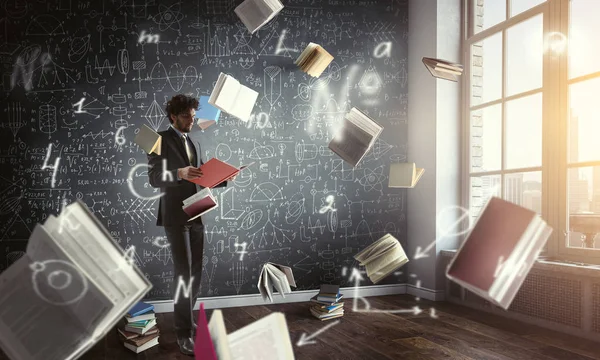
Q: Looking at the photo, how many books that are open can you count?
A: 15